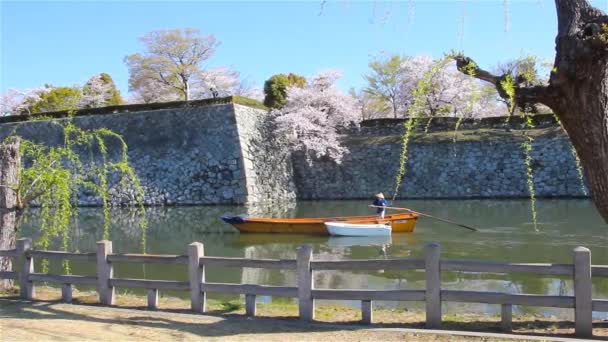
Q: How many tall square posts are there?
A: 6